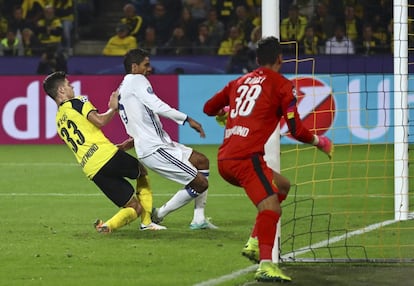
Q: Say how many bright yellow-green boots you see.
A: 2